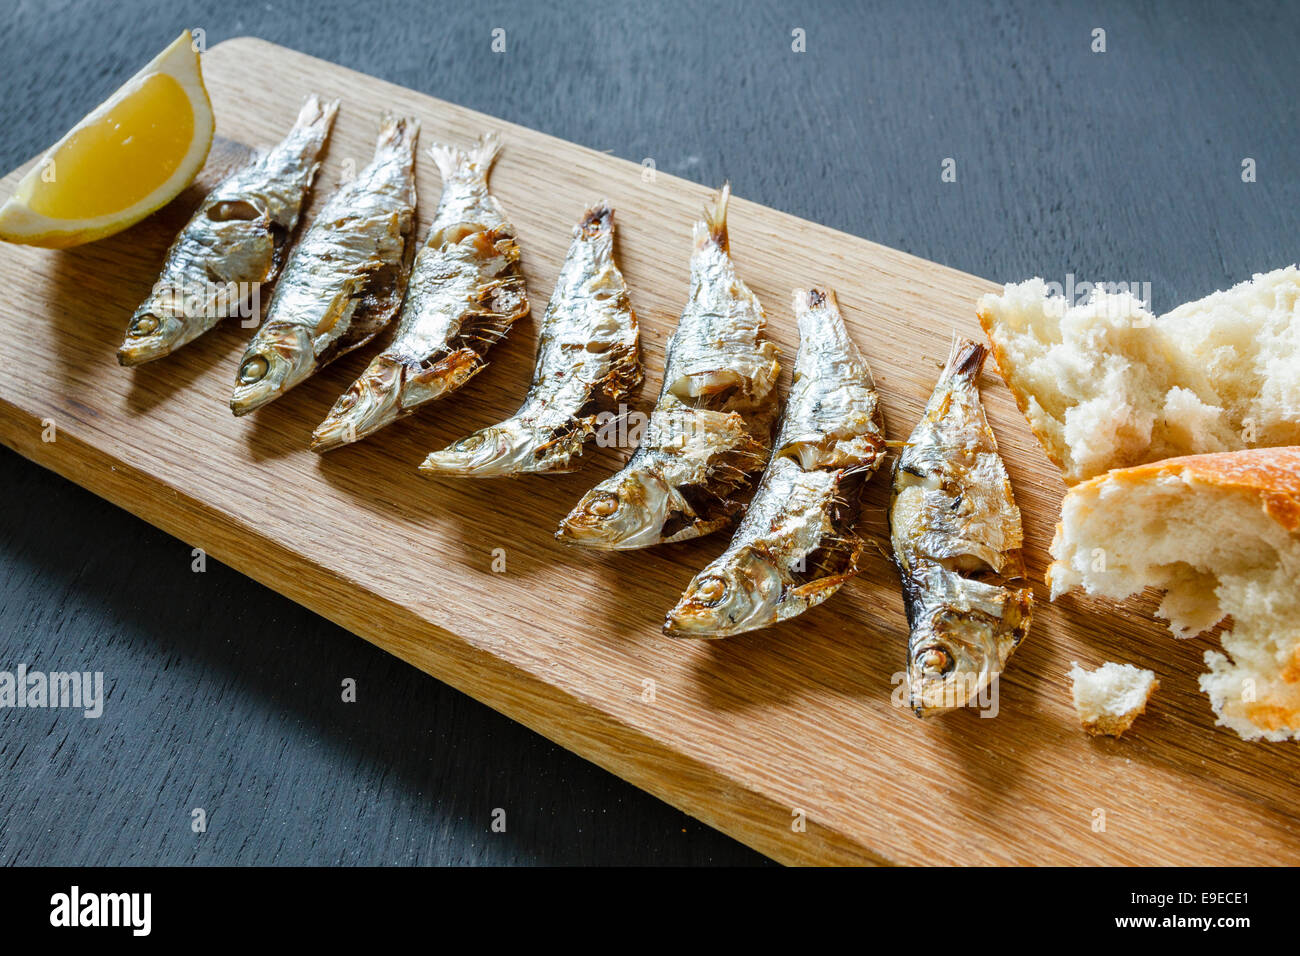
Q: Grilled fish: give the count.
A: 7